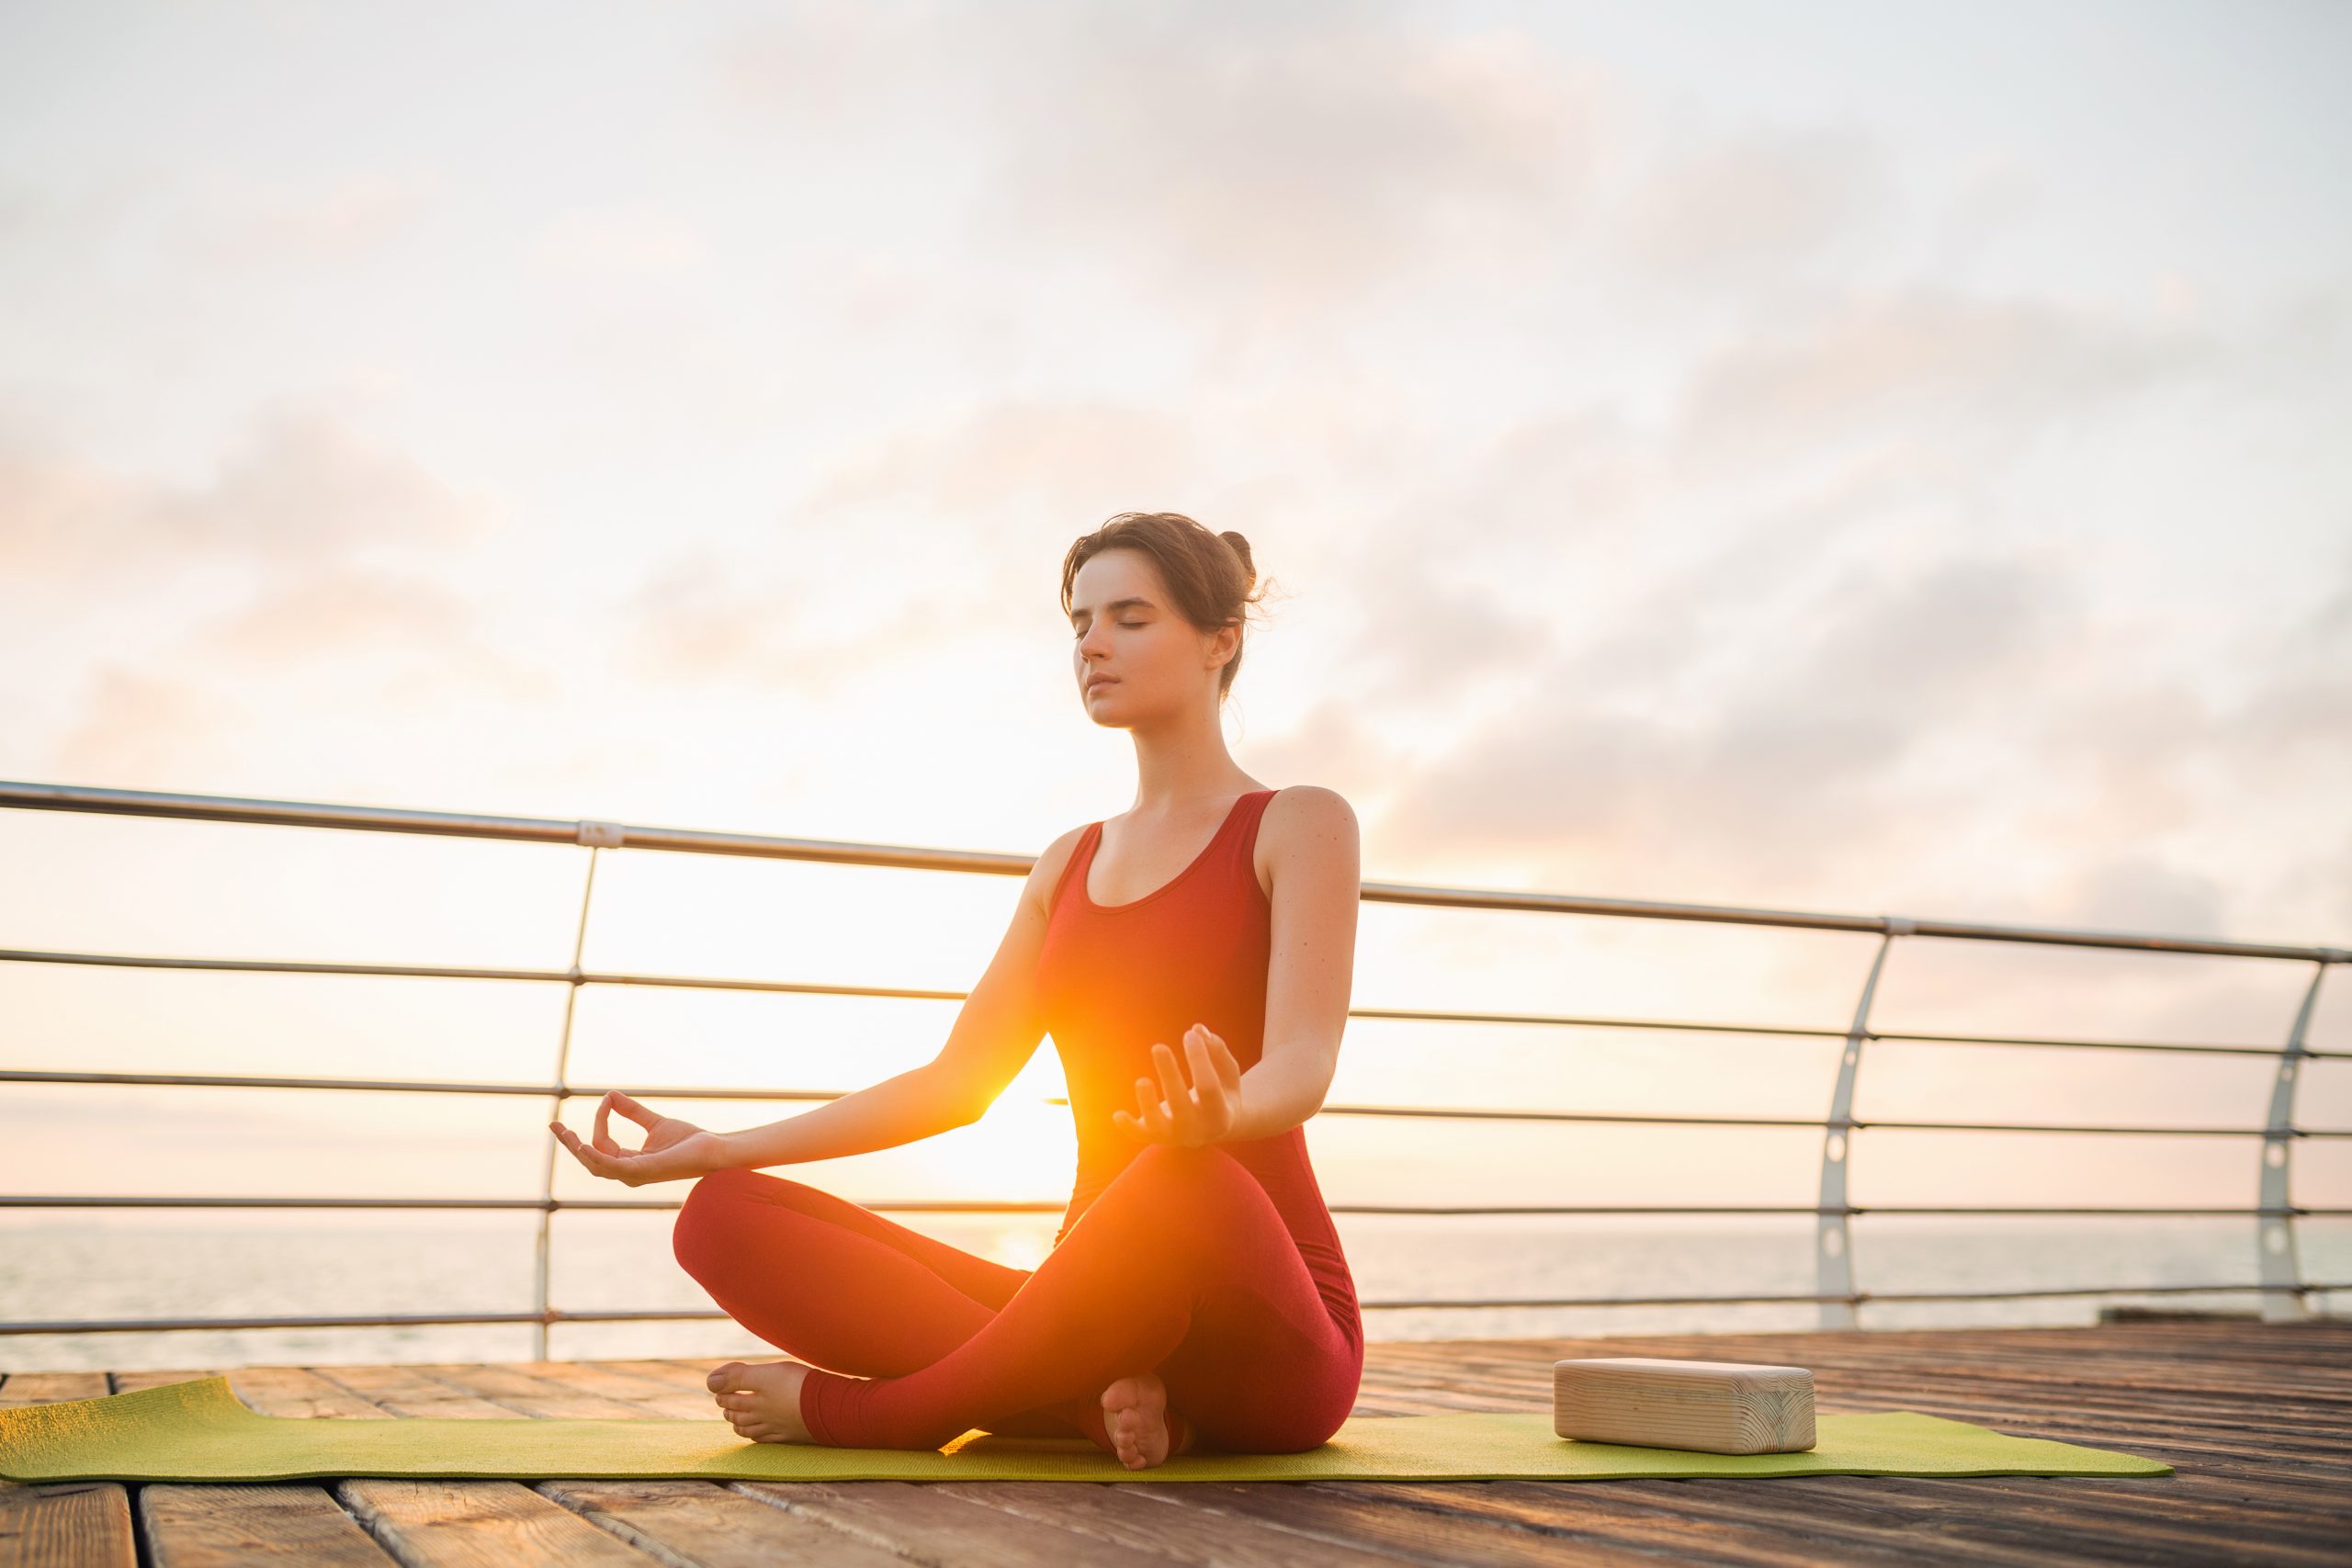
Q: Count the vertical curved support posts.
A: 3